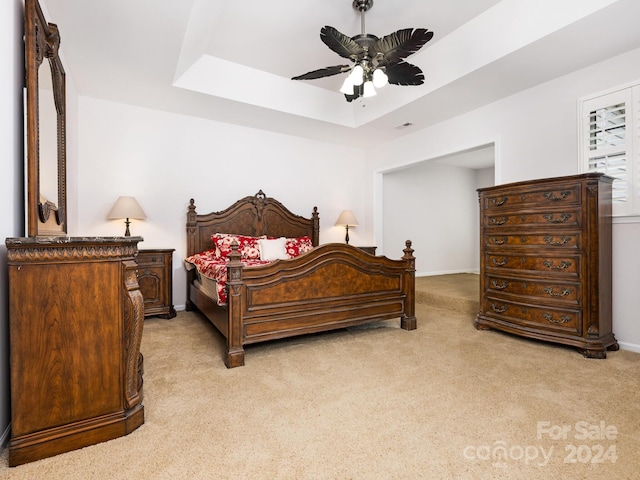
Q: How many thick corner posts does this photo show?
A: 4